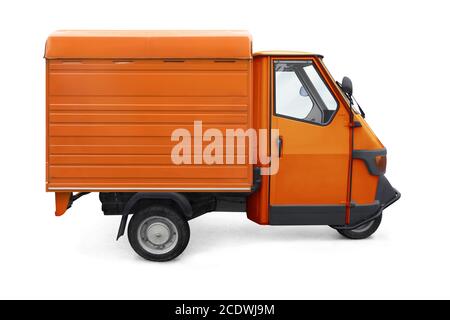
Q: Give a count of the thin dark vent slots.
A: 4